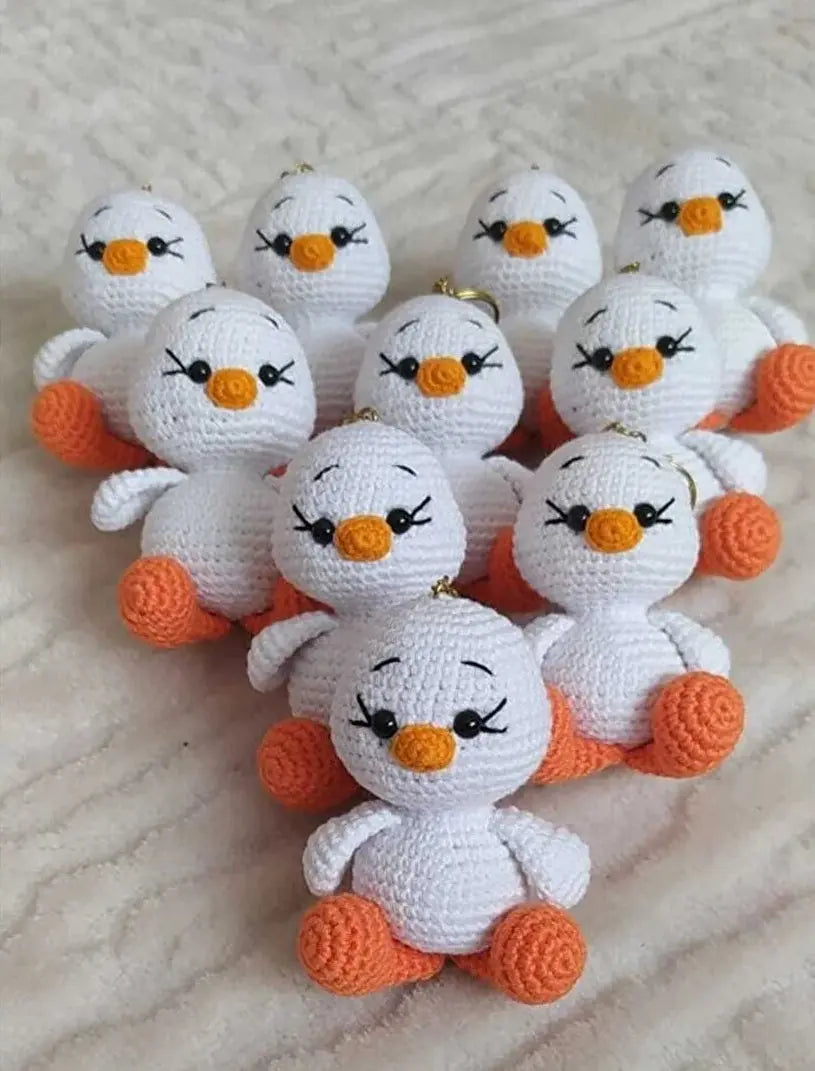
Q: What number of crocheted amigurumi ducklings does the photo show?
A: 10